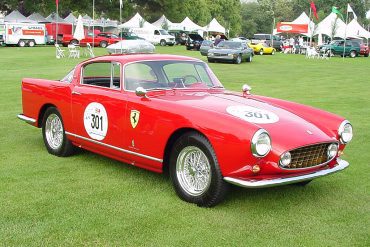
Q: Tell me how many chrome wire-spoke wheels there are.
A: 2